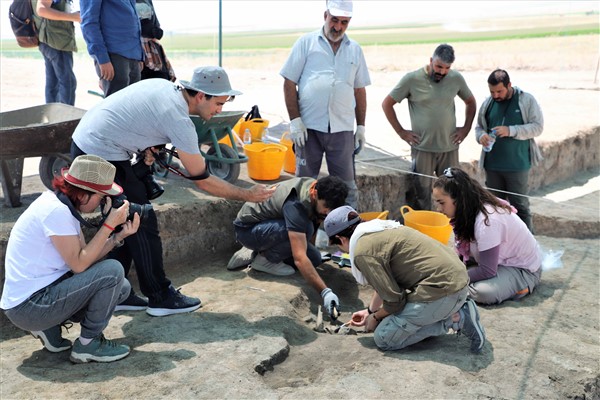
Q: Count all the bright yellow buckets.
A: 6